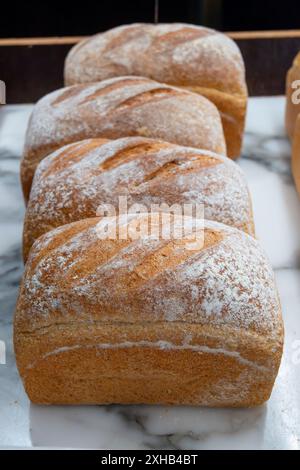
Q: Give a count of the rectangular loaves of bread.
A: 4